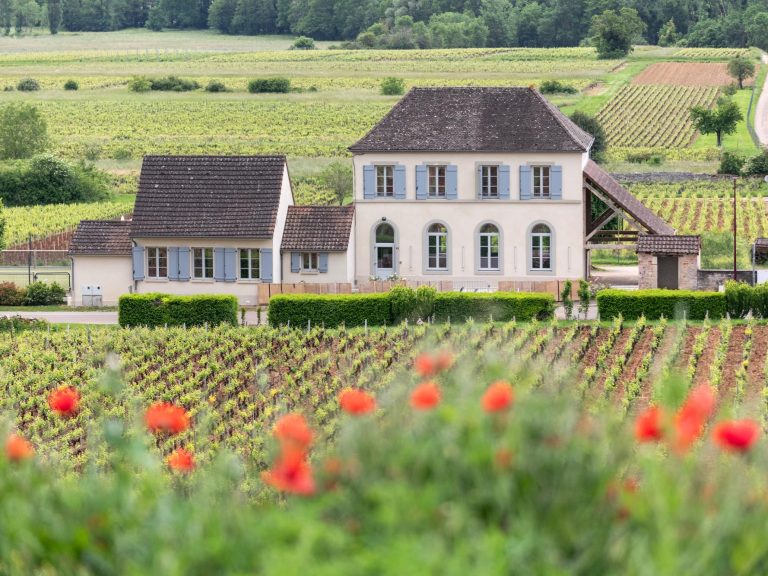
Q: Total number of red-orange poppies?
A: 13